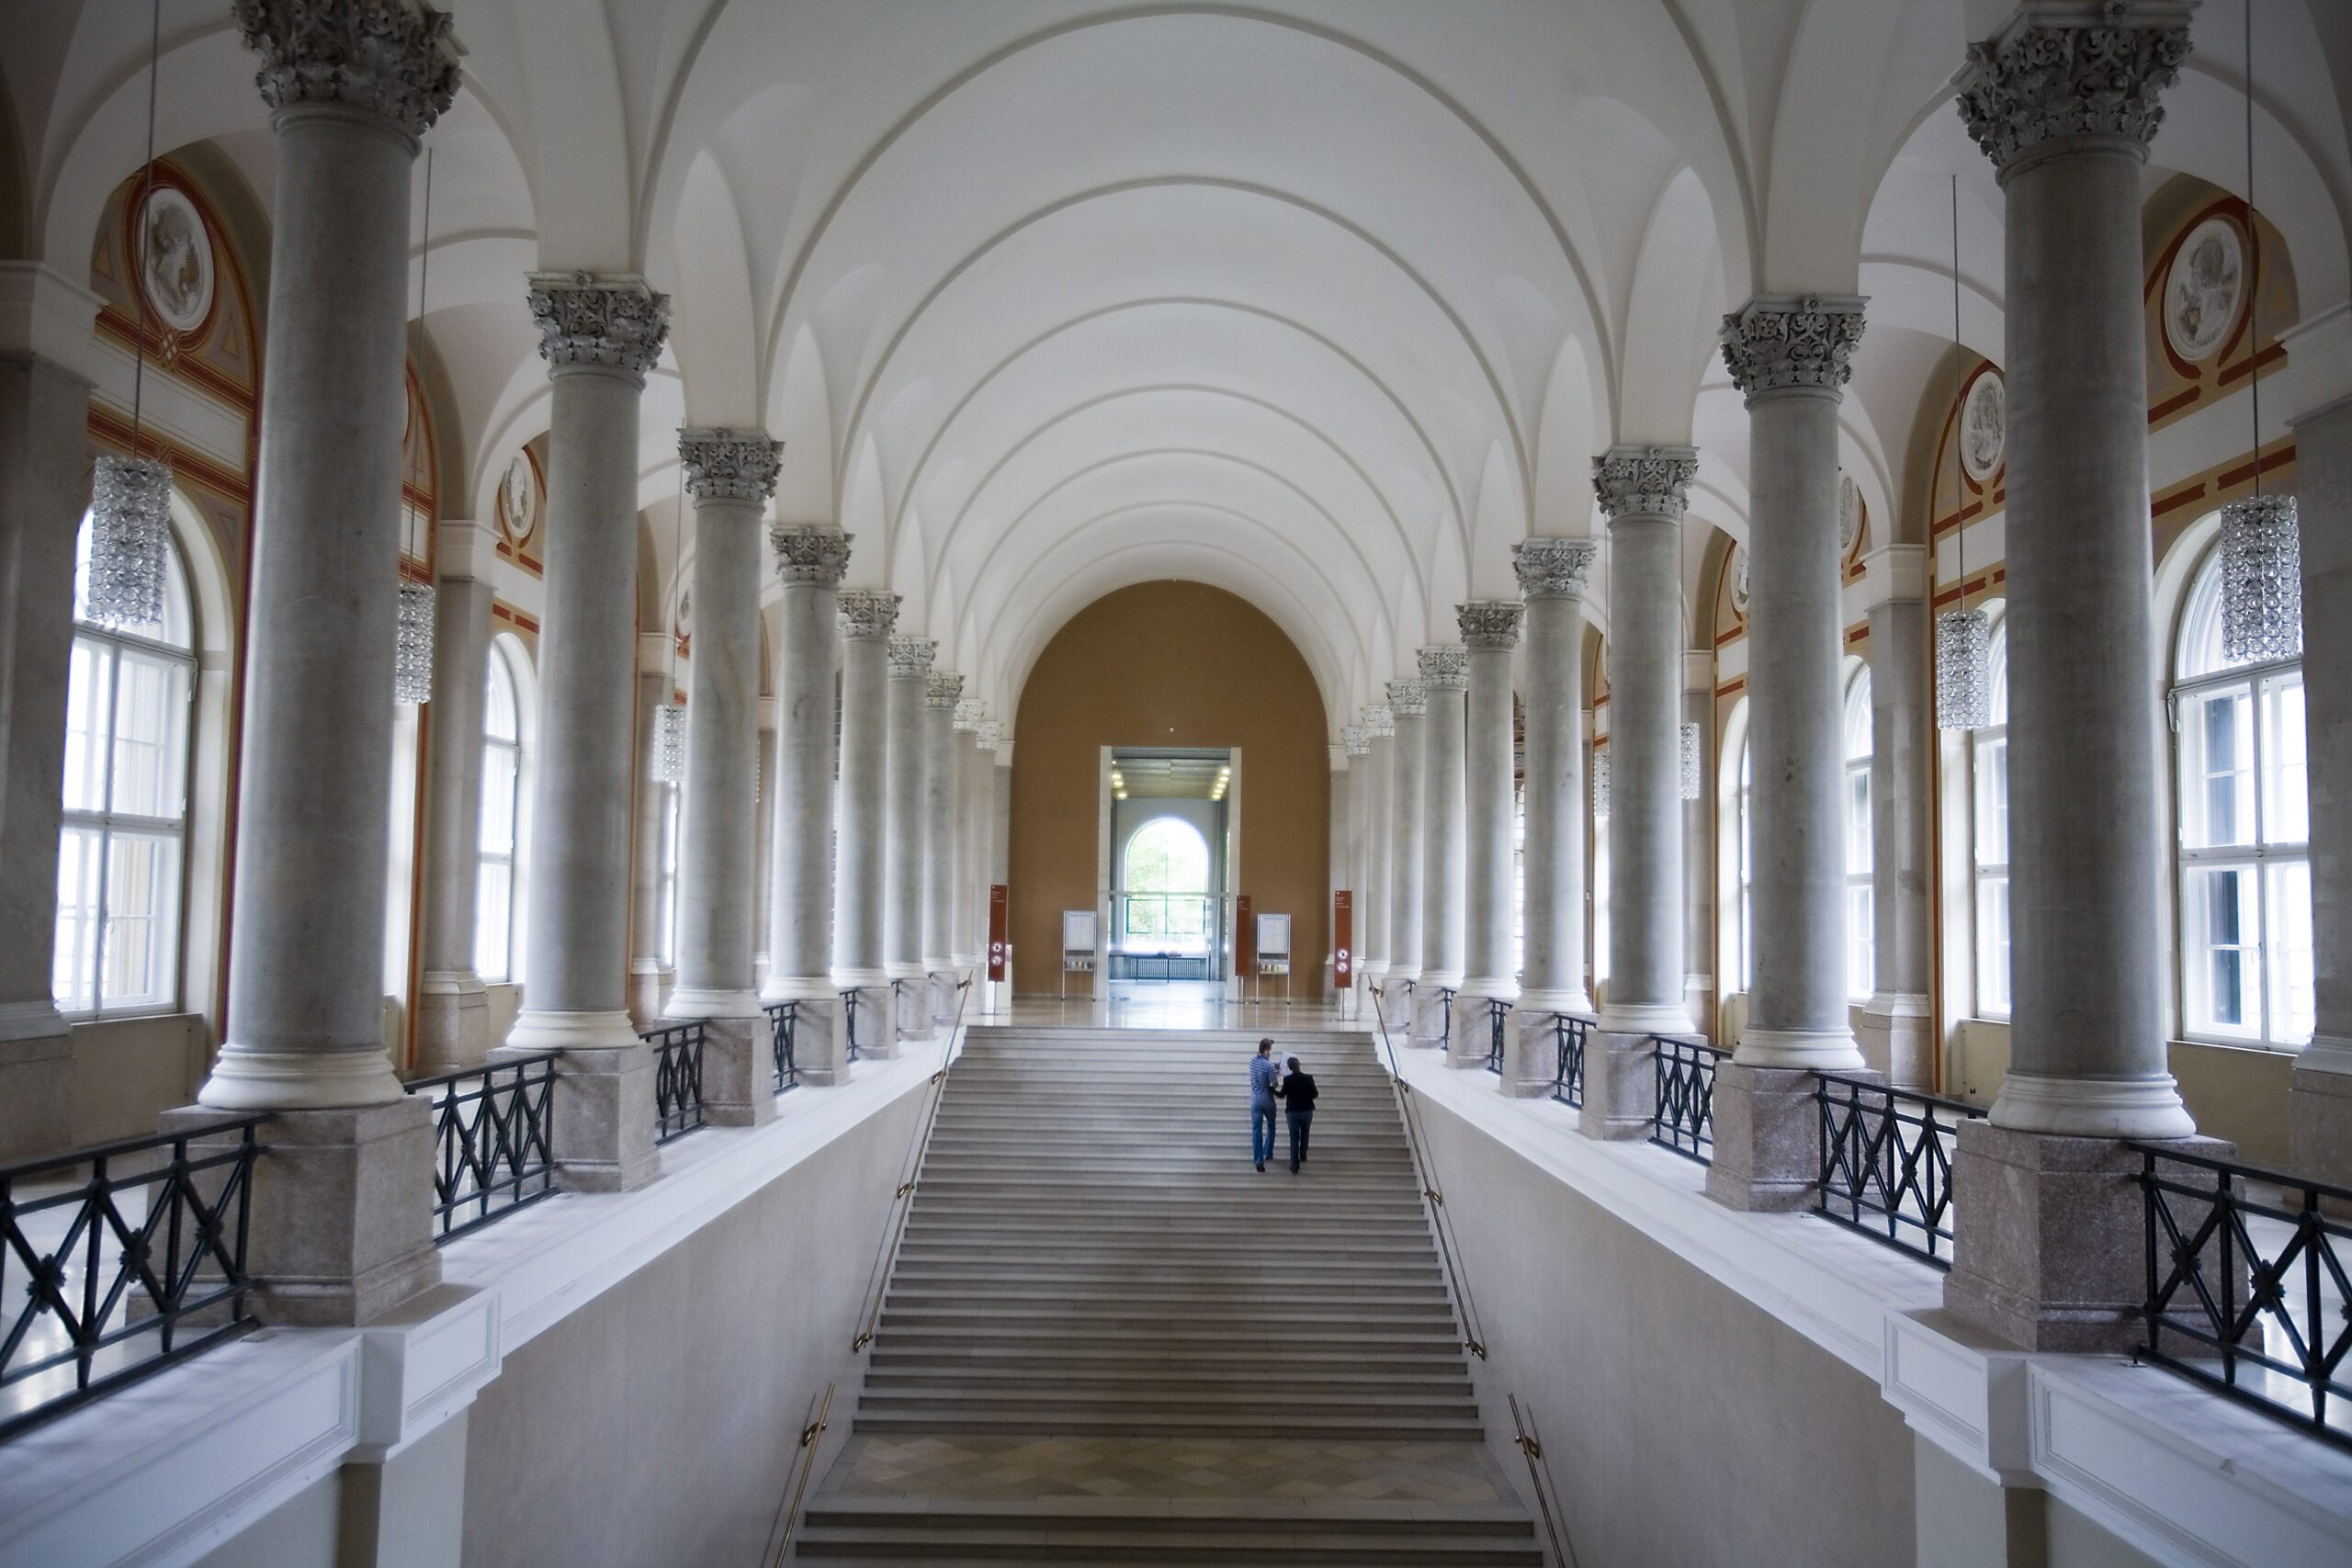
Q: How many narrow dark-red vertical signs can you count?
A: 3